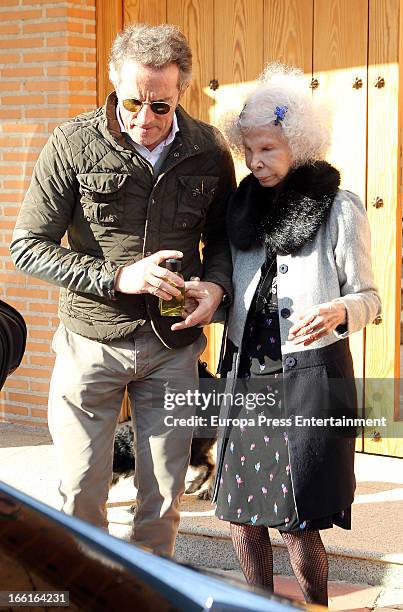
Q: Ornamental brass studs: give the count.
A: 7